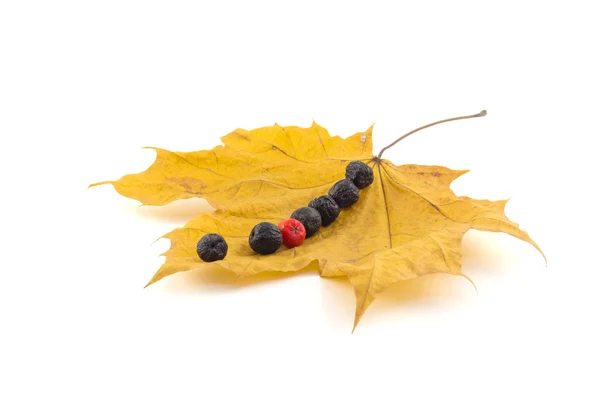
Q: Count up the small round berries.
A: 7